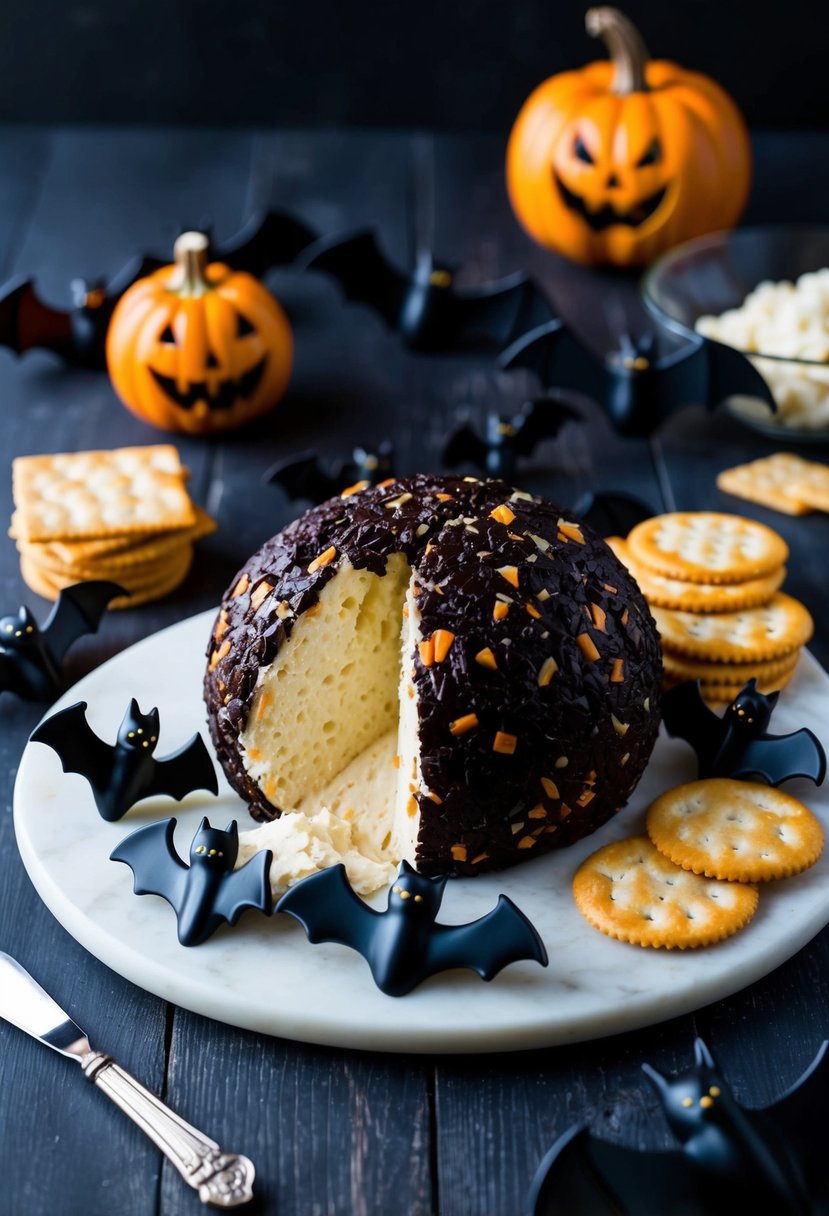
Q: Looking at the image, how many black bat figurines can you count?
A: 13